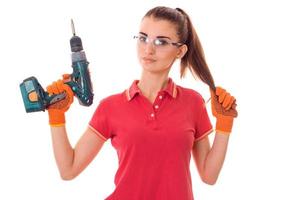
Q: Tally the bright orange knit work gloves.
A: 2